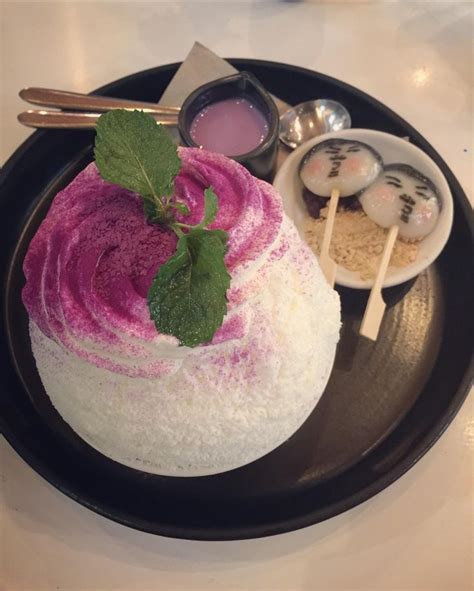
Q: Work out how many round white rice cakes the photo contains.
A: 2